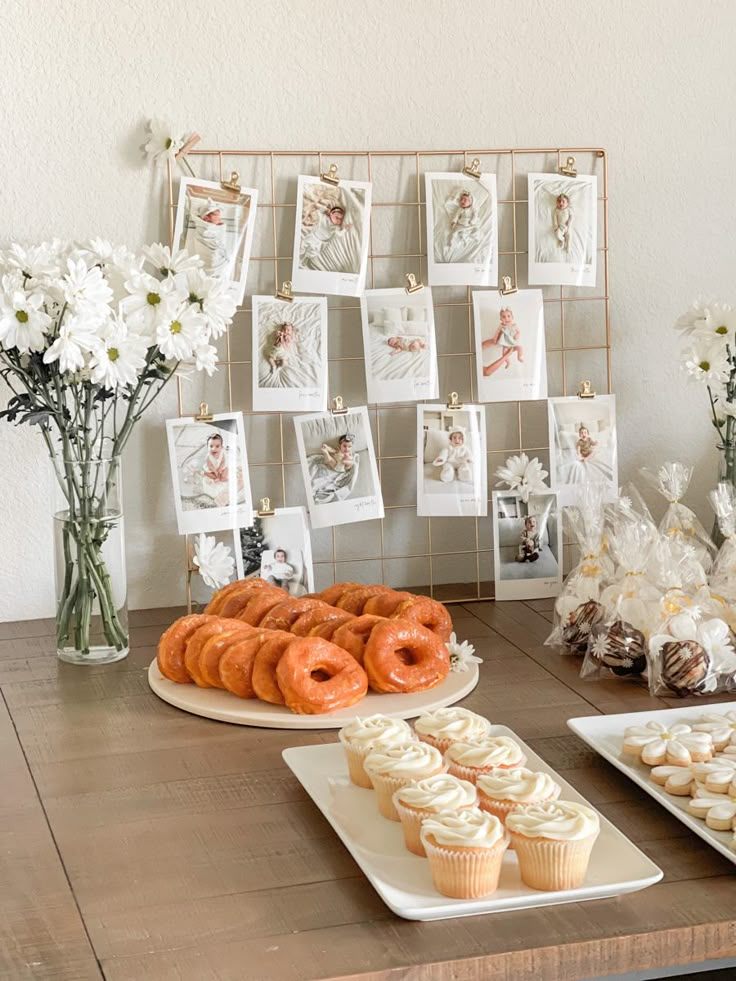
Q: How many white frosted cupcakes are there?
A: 8